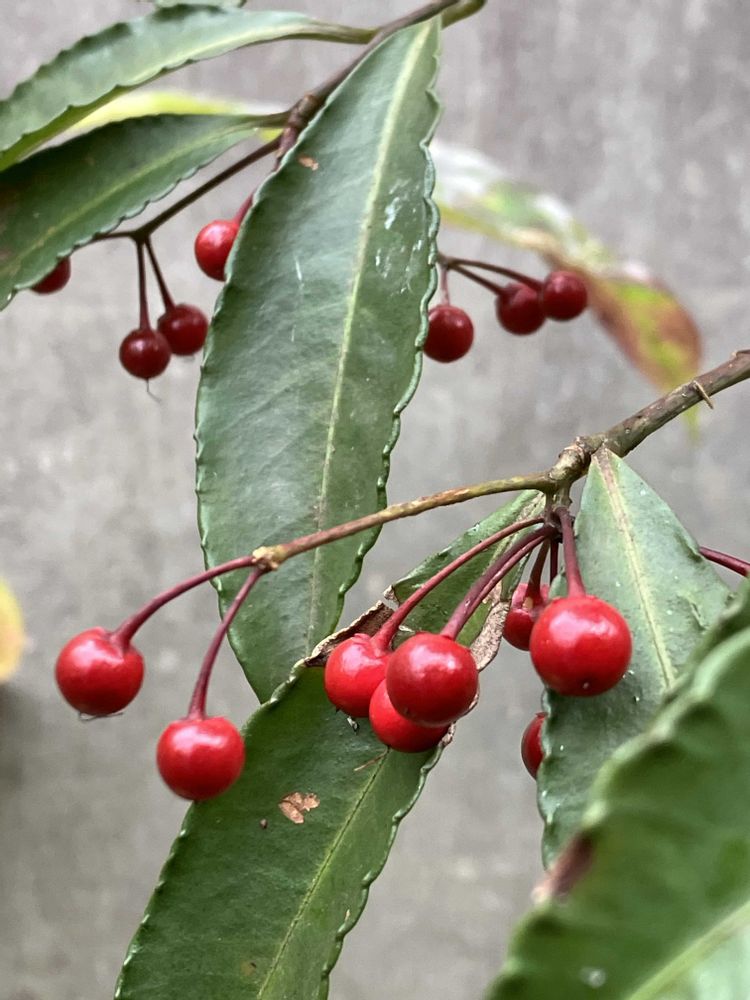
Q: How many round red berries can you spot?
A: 15